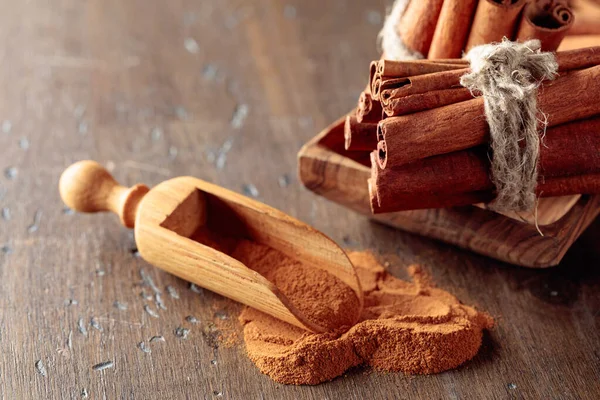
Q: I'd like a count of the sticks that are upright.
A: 4